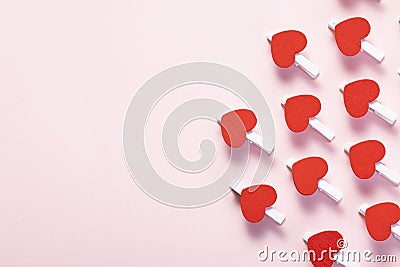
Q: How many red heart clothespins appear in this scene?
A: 10